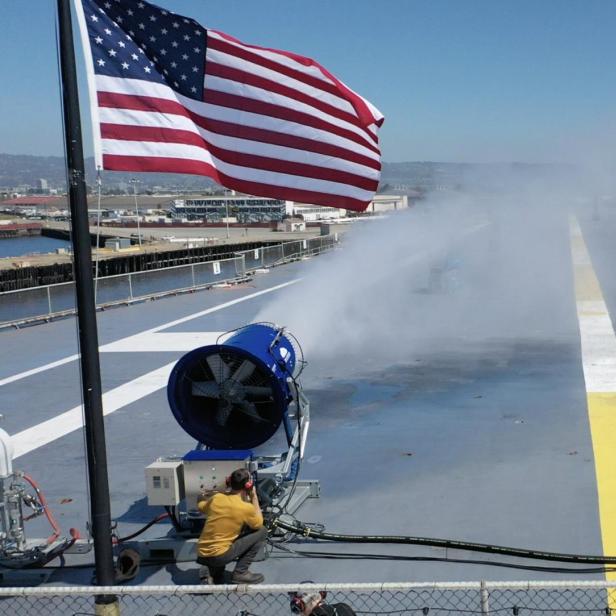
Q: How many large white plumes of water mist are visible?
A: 1